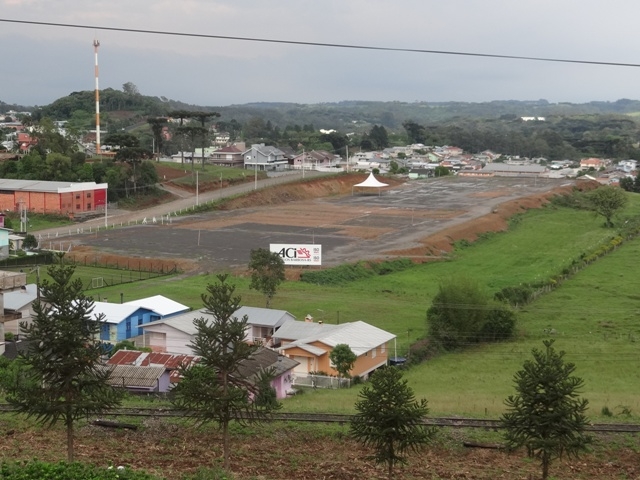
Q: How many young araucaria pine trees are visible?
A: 4